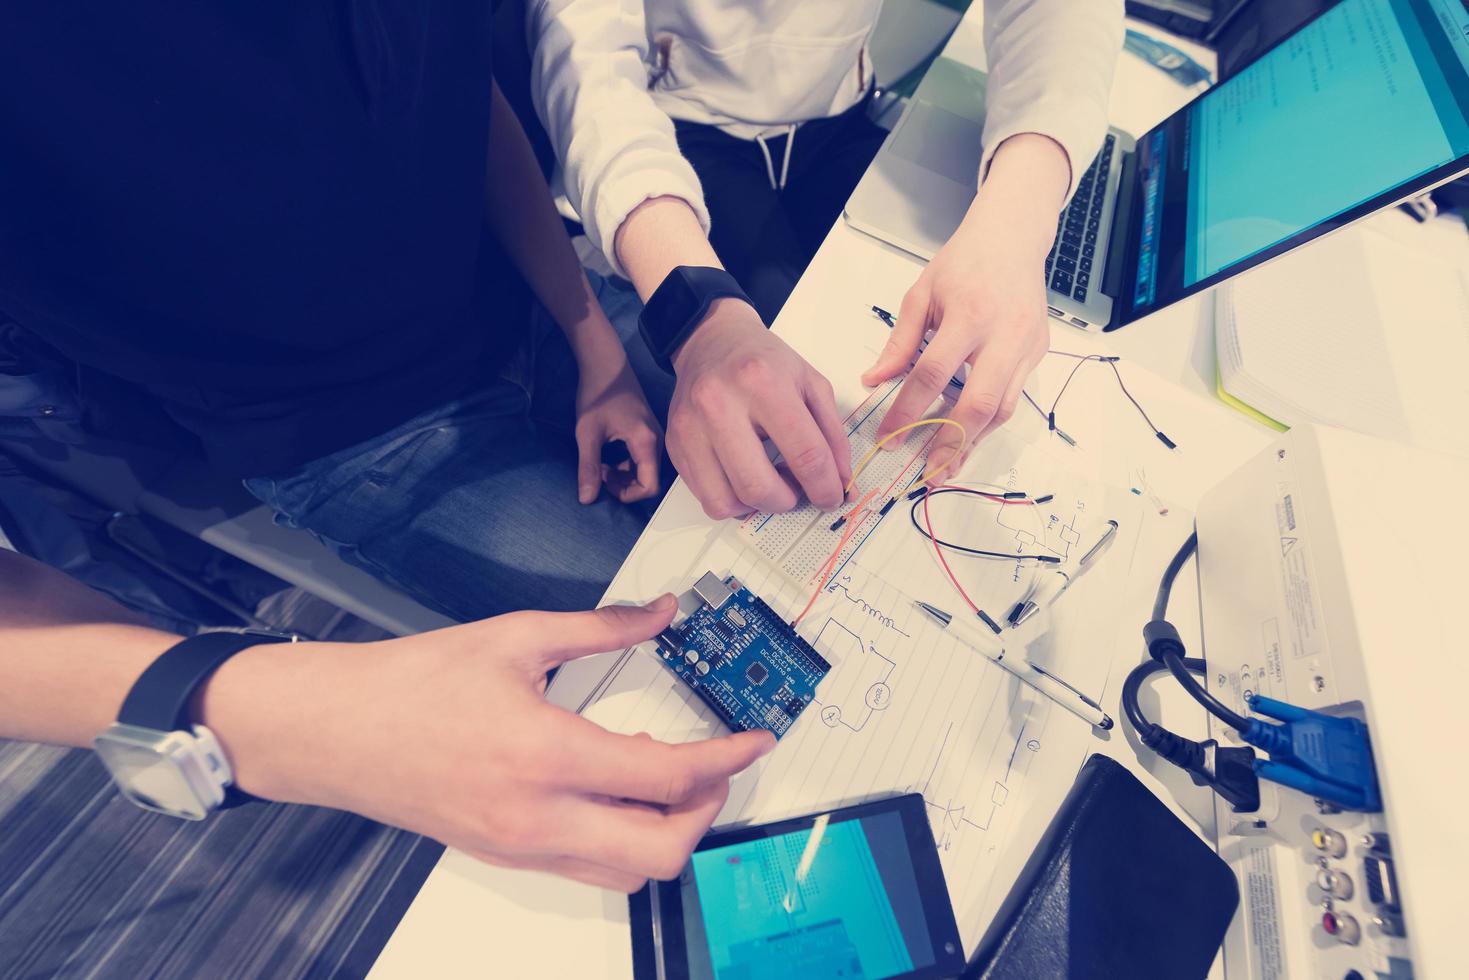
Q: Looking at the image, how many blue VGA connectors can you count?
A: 1